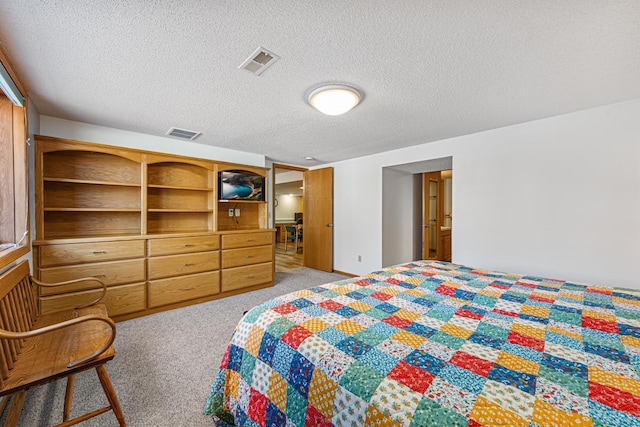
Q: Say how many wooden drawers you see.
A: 9